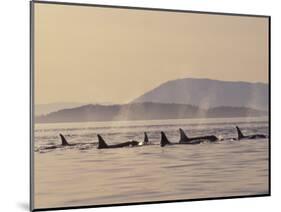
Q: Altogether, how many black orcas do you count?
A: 6